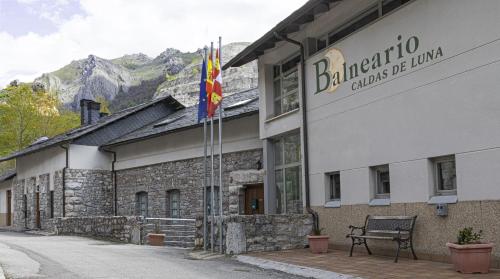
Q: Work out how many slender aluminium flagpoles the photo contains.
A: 3